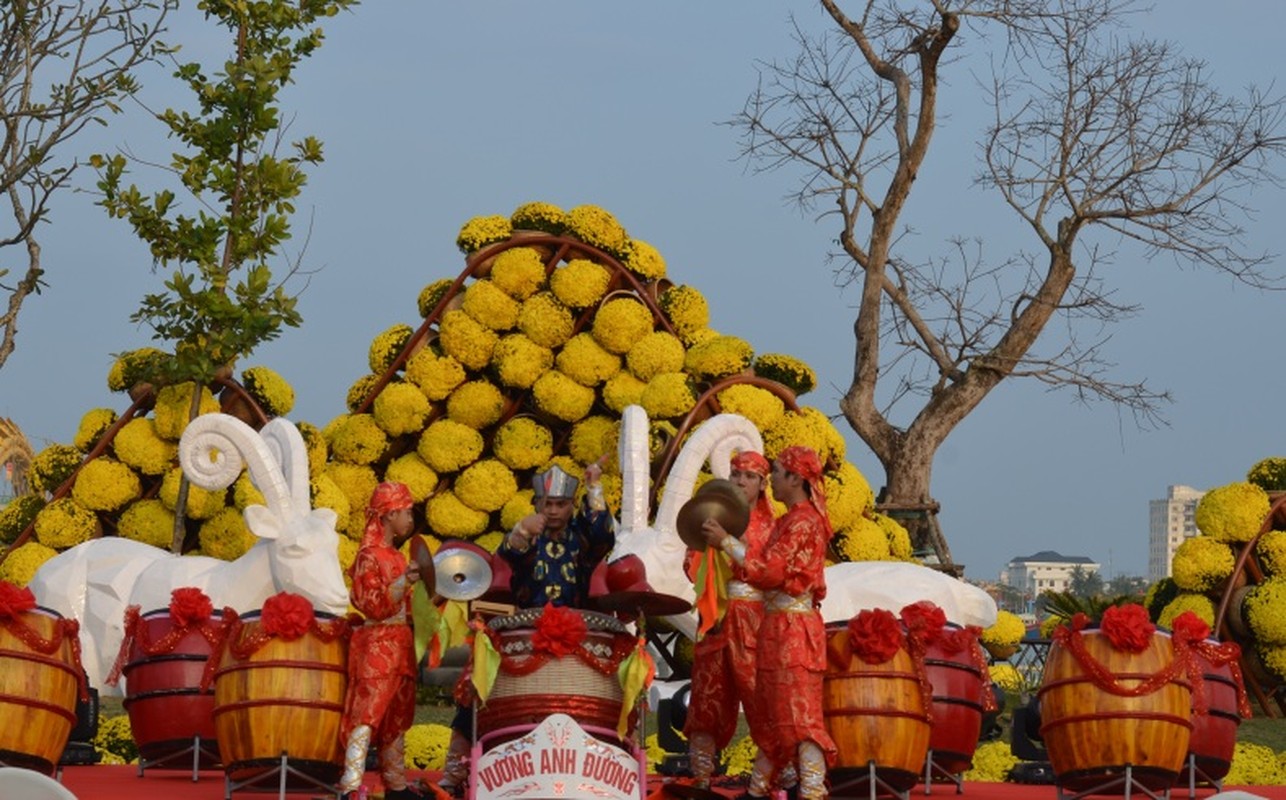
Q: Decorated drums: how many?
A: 8